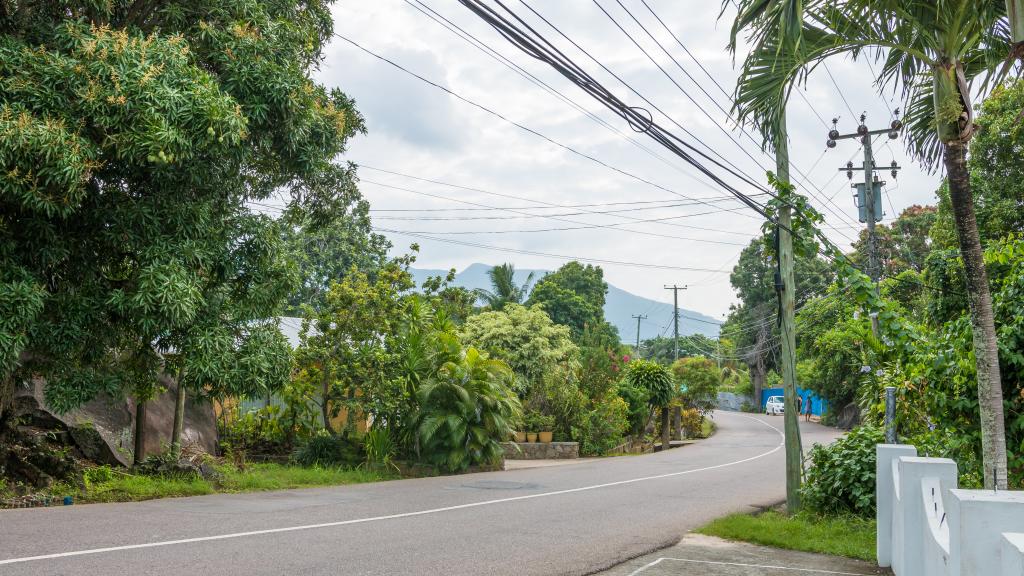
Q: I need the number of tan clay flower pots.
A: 3